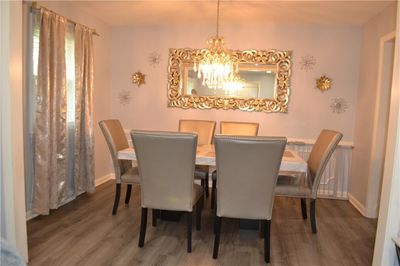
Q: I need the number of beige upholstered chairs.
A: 6